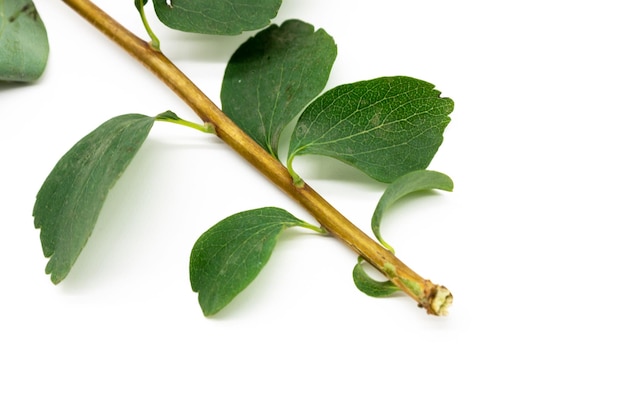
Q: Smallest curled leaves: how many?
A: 2